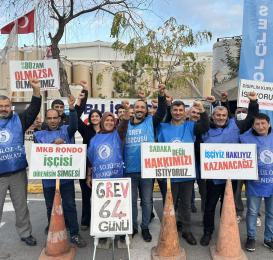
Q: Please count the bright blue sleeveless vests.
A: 7